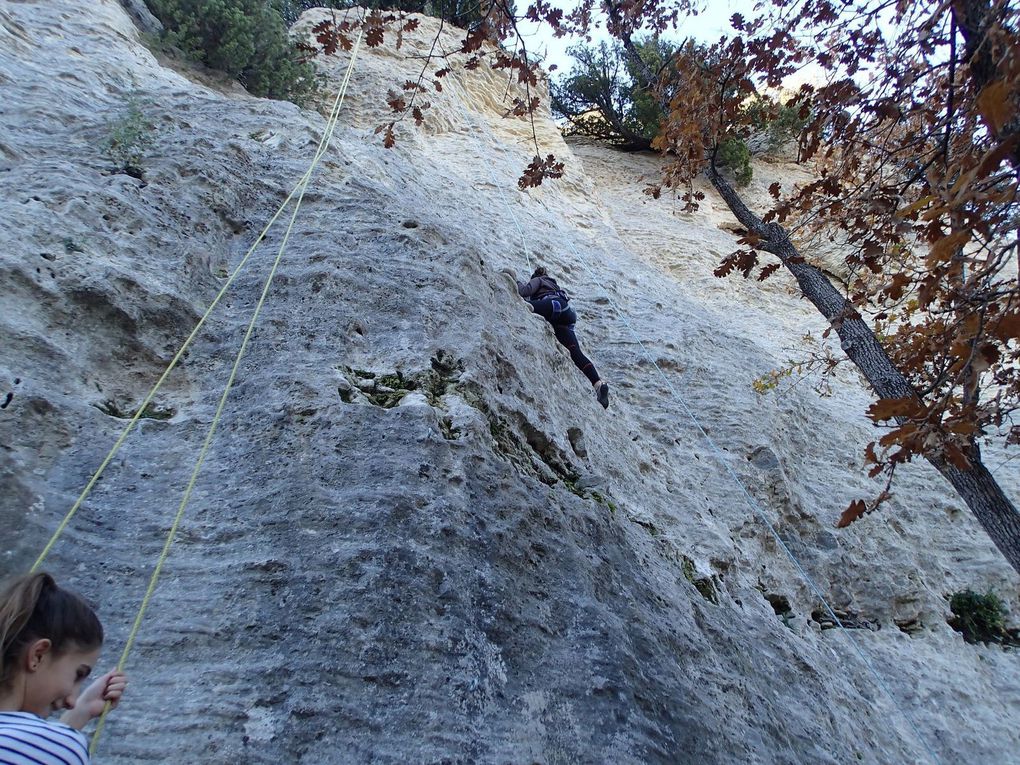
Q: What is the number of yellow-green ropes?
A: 2